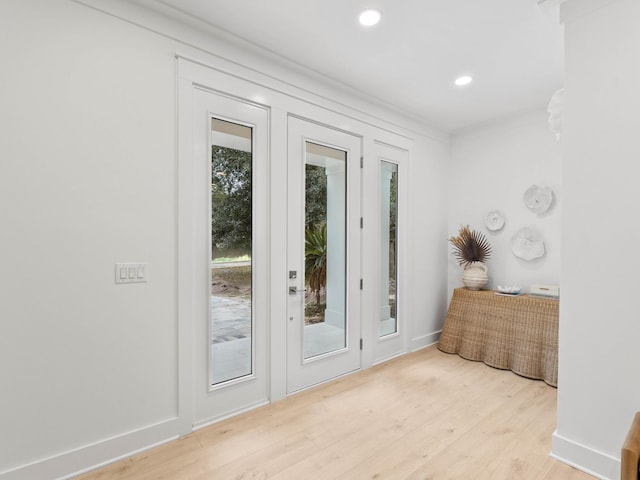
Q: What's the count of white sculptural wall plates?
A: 3